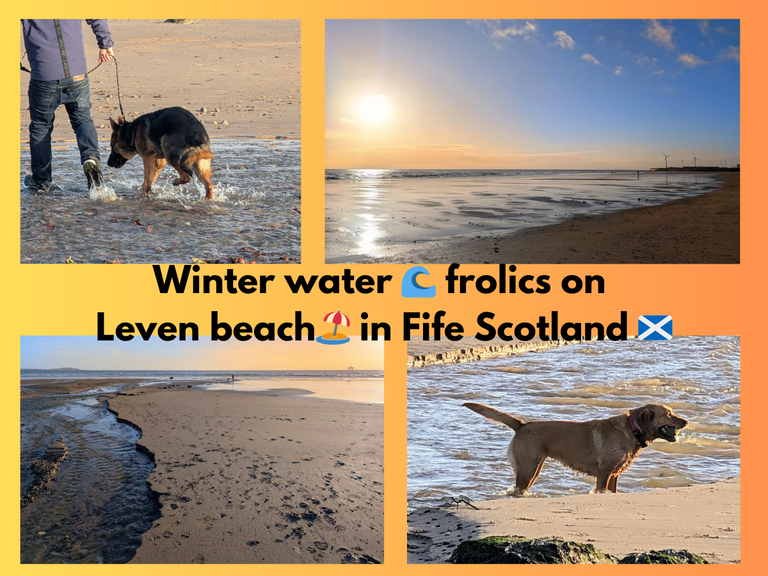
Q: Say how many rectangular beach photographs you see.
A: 4